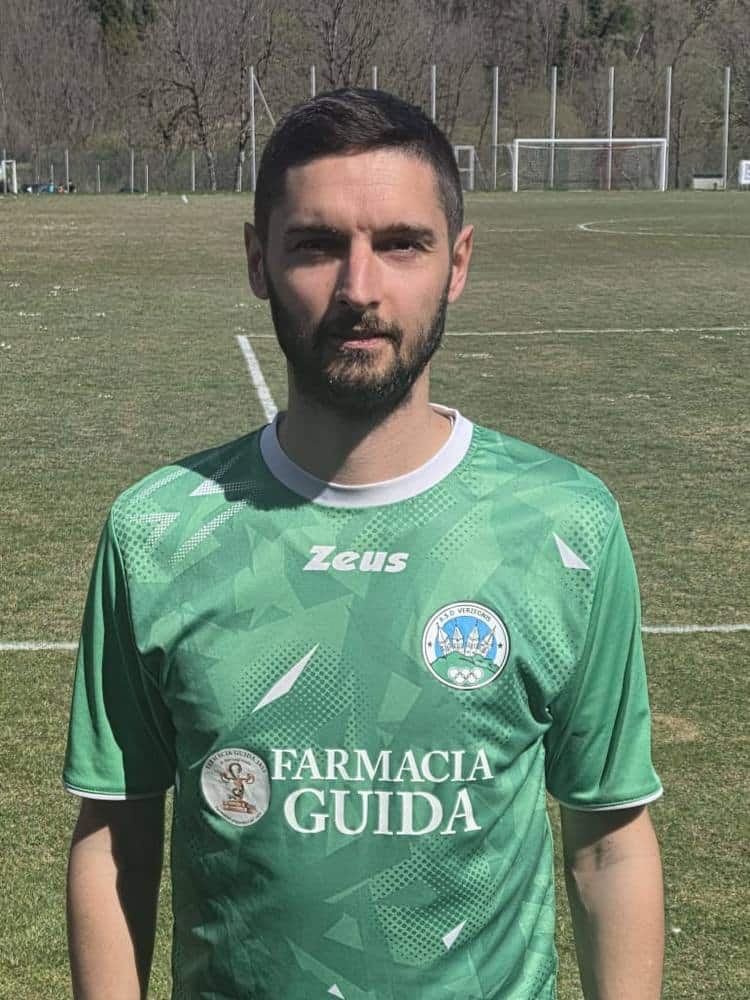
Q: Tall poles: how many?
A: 9